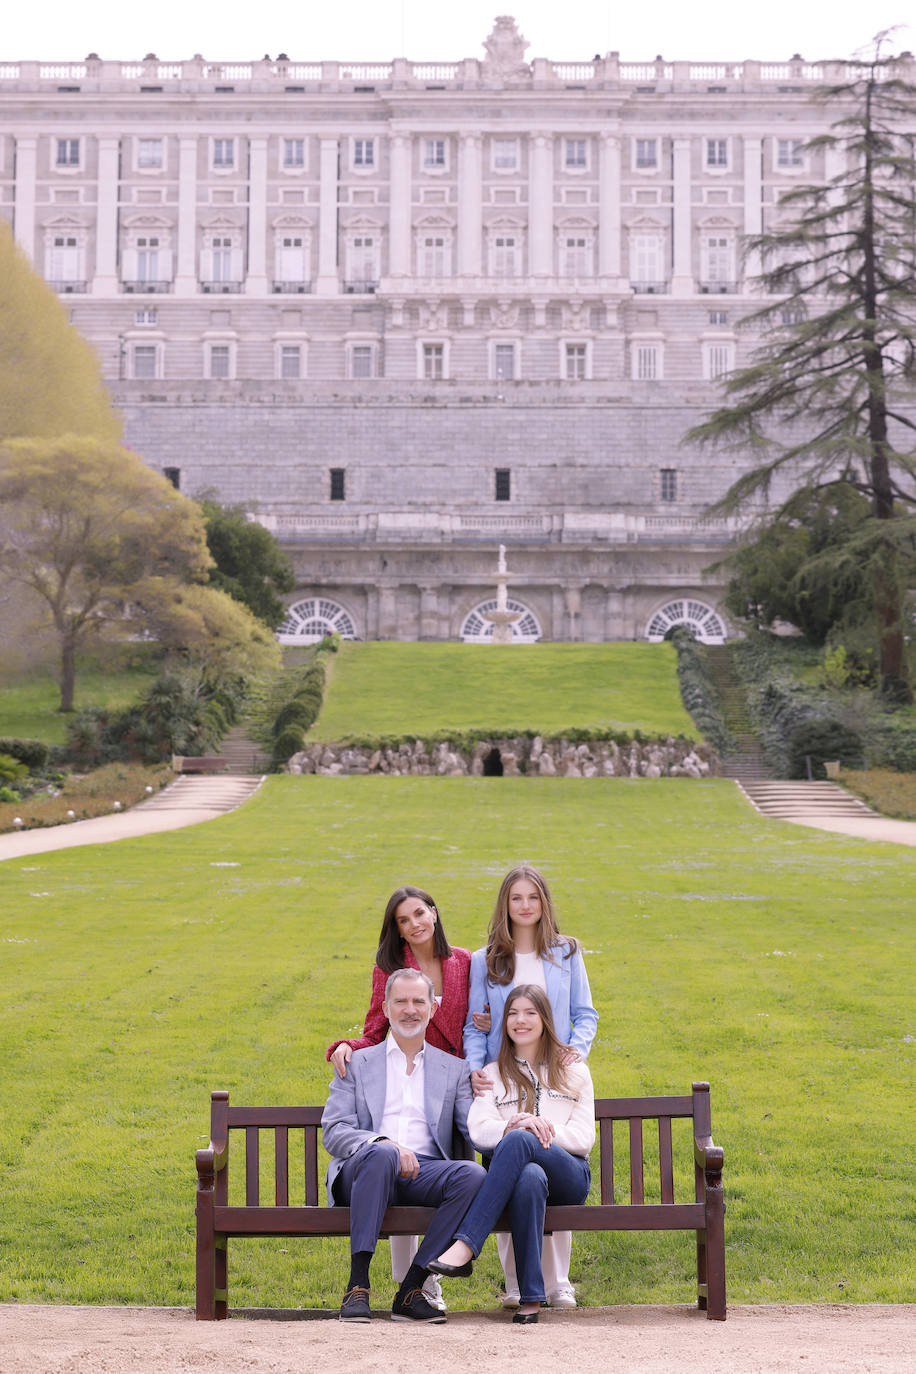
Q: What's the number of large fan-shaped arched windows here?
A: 3